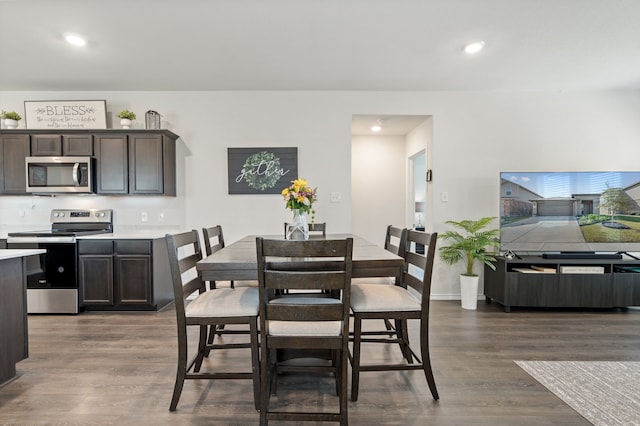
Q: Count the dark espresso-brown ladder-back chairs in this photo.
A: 6